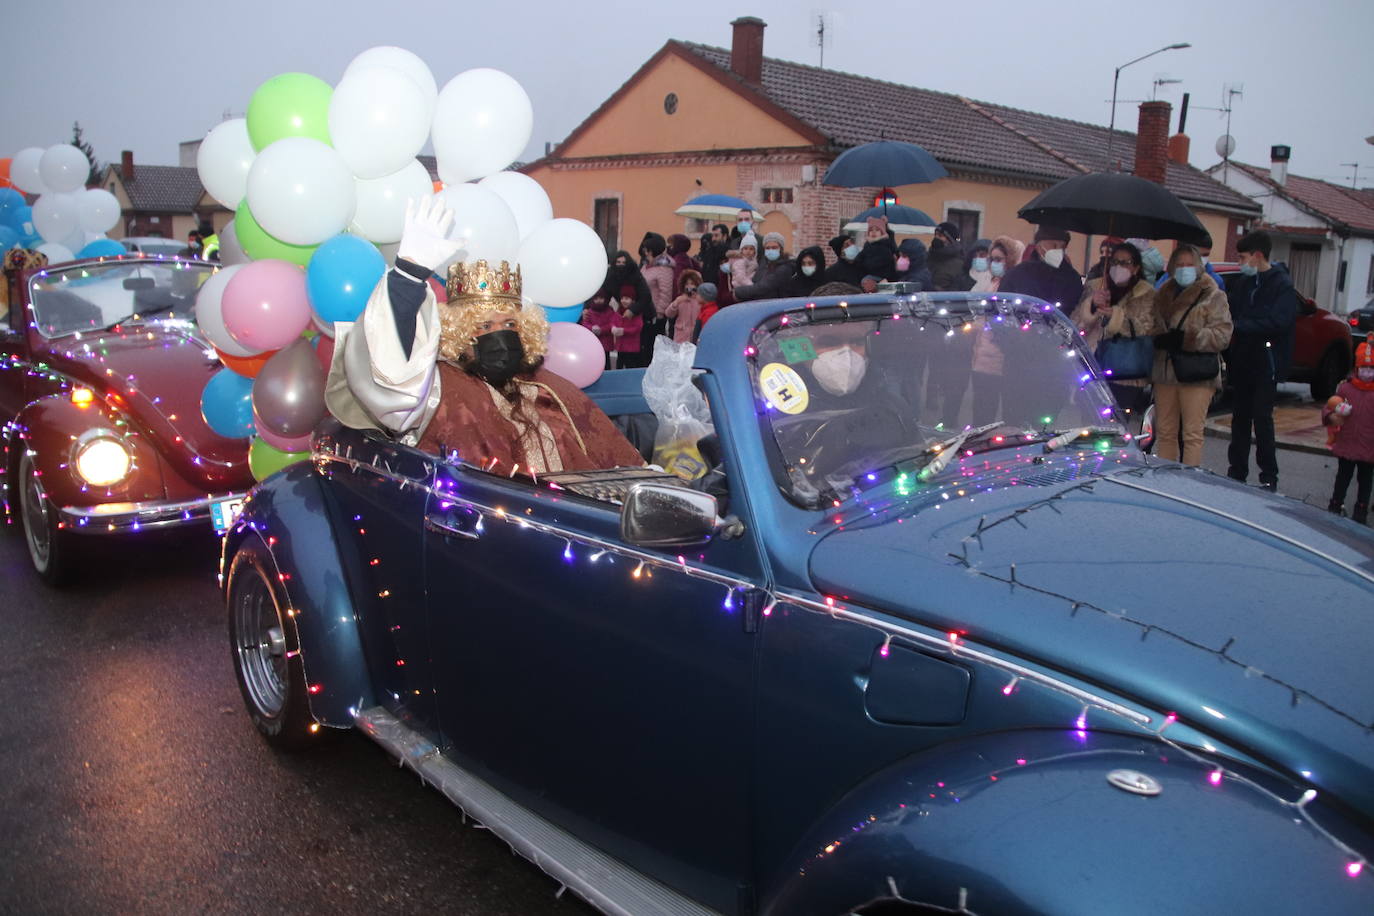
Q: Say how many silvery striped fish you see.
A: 0